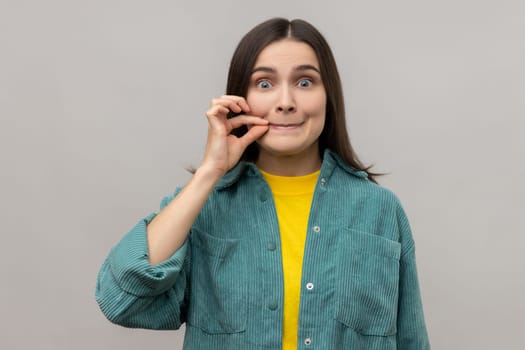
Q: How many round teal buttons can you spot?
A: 3